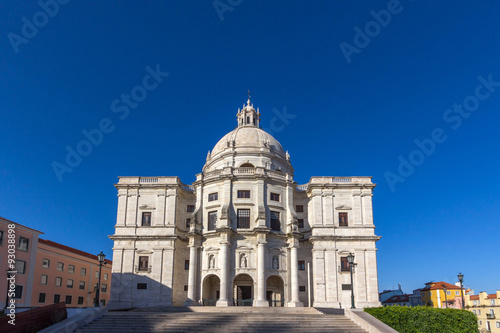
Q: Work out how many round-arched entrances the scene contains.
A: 3